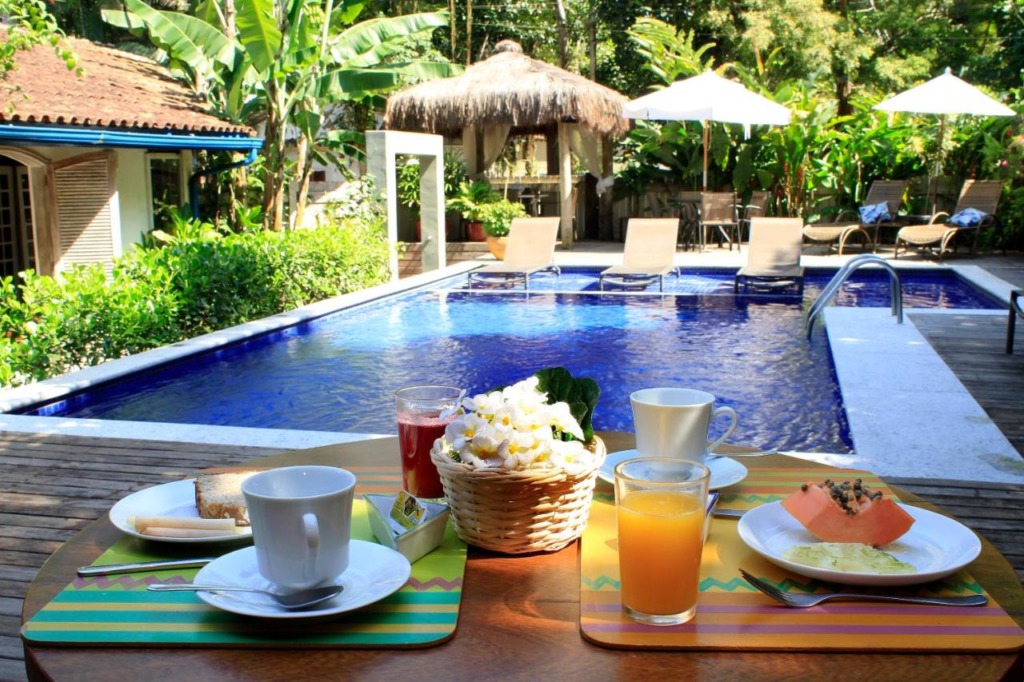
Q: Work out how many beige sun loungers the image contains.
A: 3